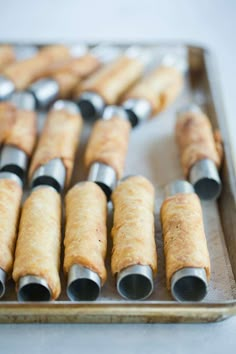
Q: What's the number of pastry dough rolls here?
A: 15